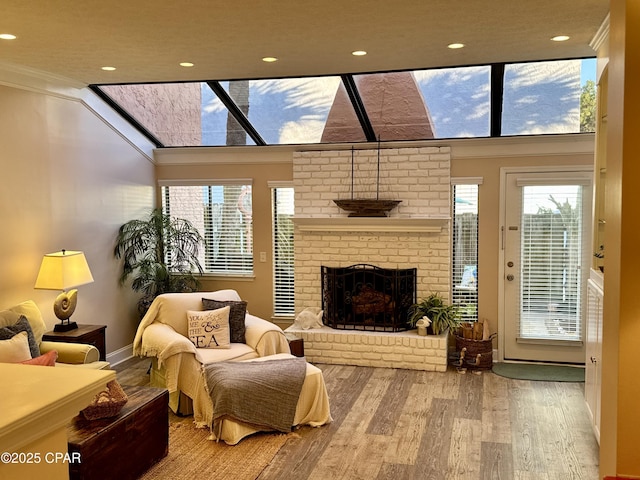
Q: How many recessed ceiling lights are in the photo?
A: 7